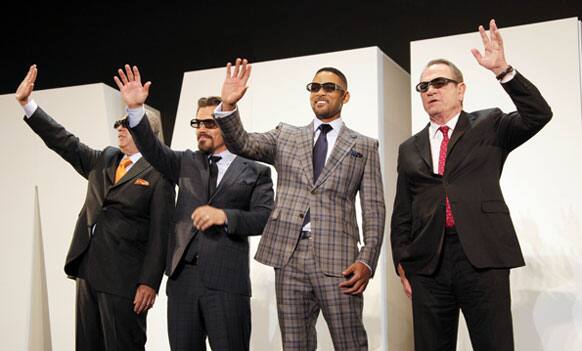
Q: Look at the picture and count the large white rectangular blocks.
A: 3